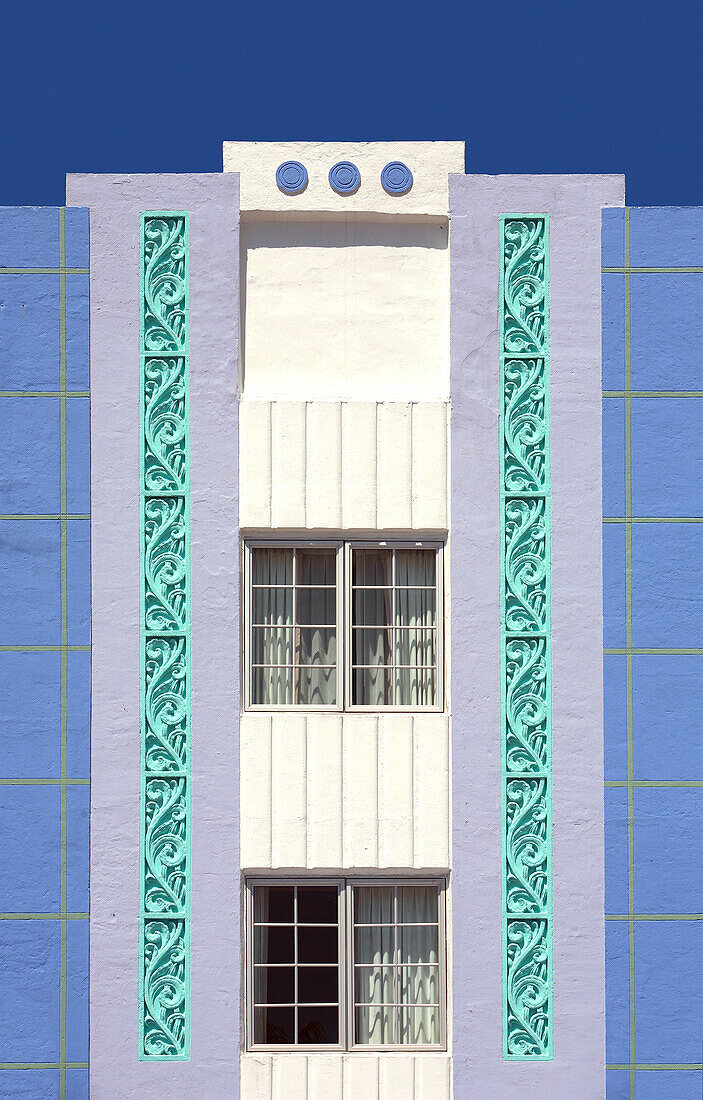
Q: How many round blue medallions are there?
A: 3